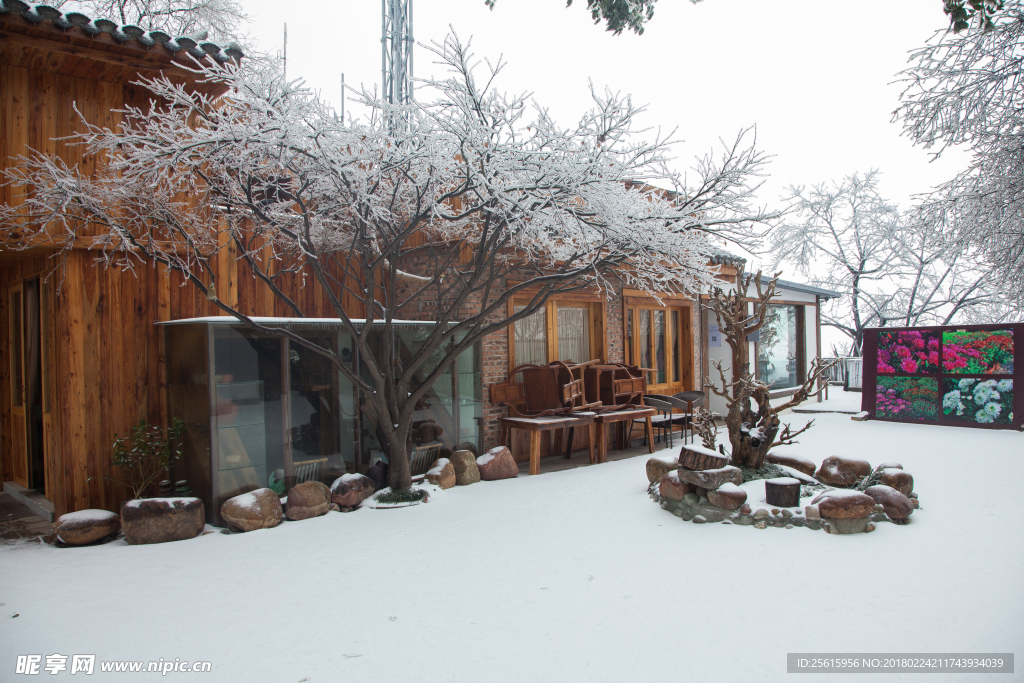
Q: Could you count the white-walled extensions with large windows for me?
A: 1